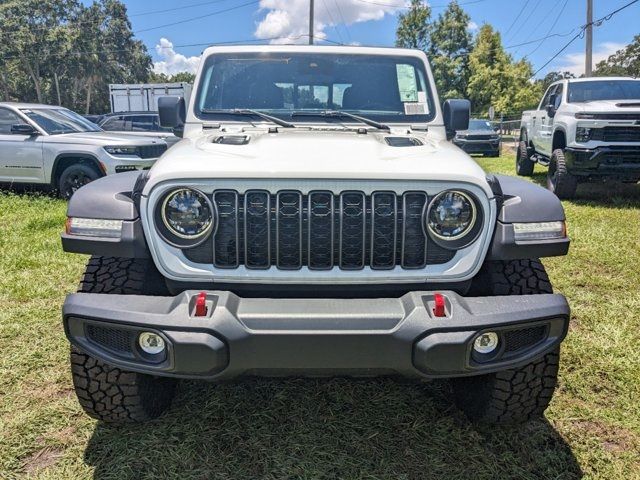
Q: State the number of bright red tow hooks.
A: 2